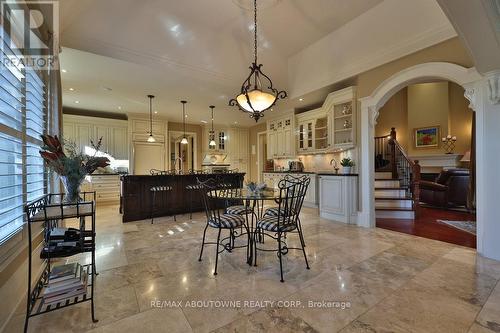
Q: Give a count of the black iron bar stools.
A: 3